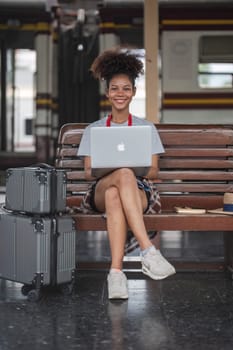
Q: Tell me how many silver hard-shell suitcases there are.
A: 2